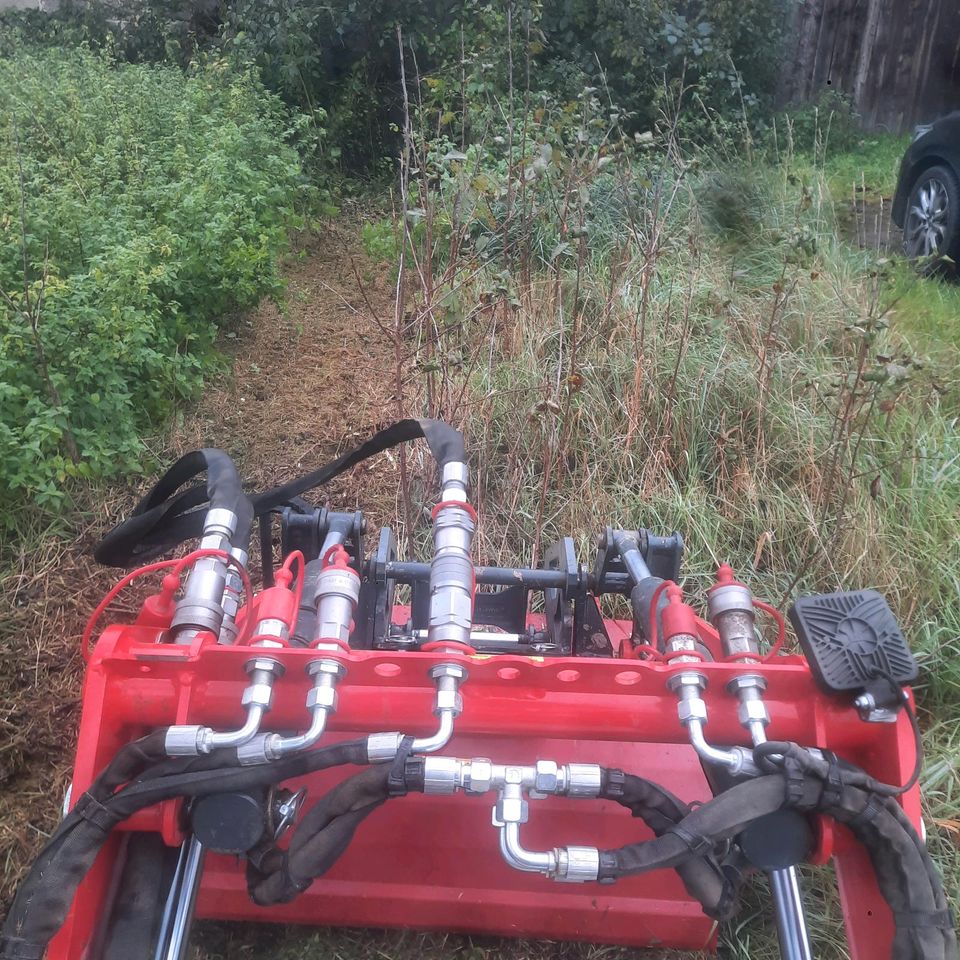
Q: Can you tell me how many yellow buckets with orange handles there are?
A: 0